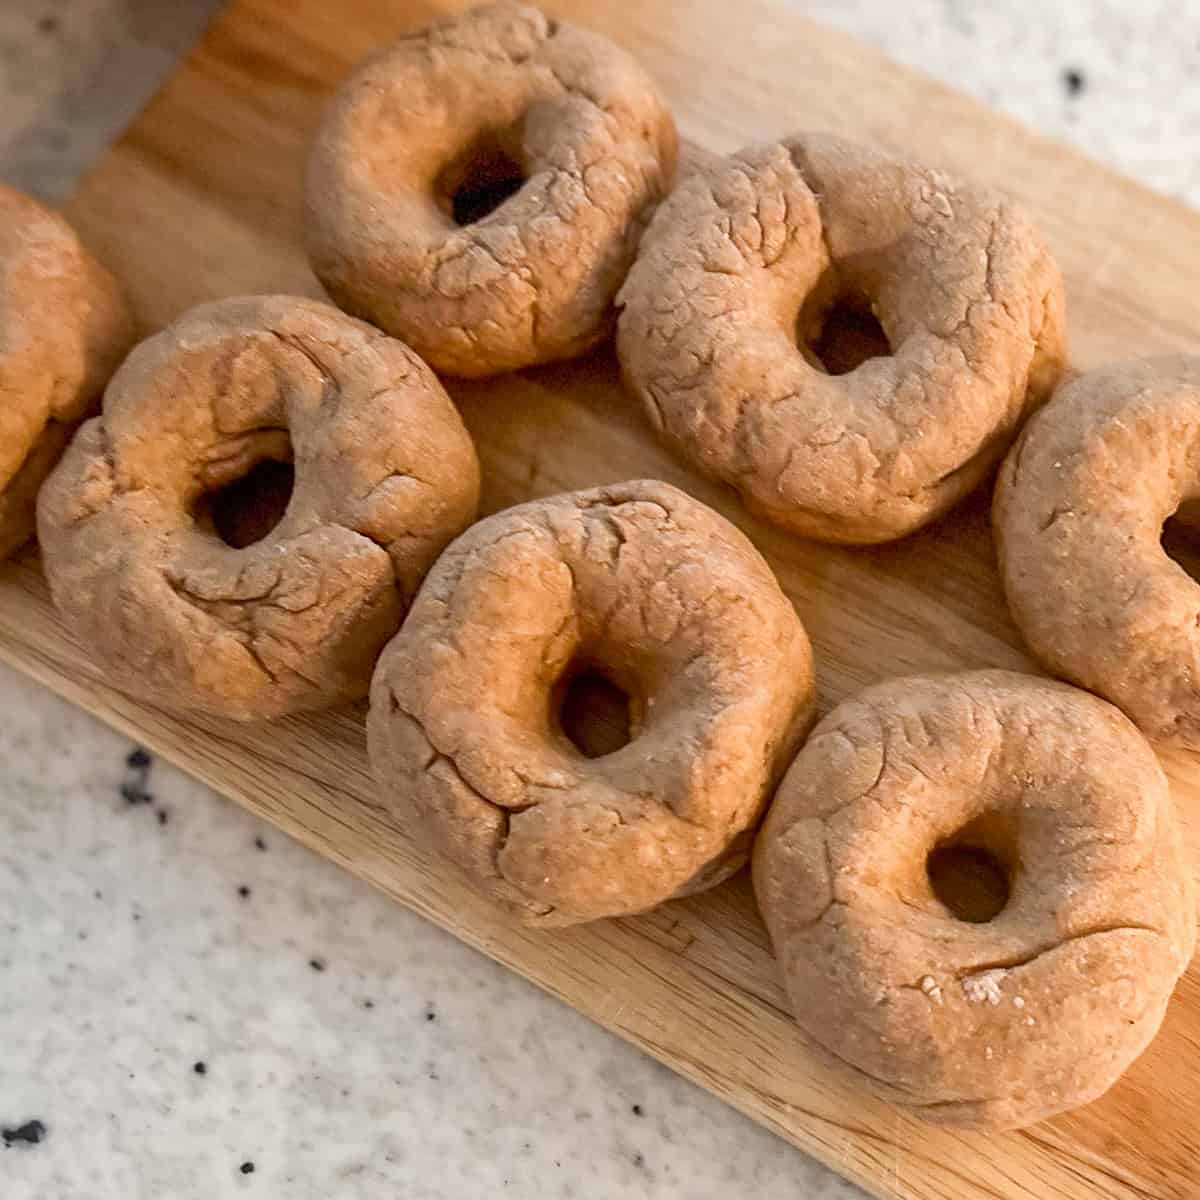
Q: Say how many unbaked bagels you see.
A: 7